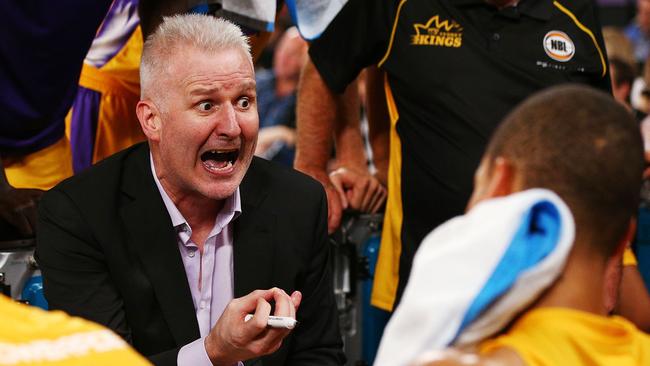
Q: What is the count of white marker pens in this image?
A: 1